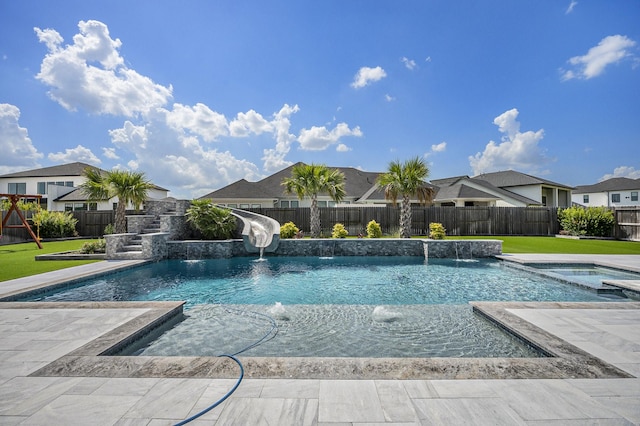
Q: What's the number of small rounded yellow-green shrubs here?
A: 4